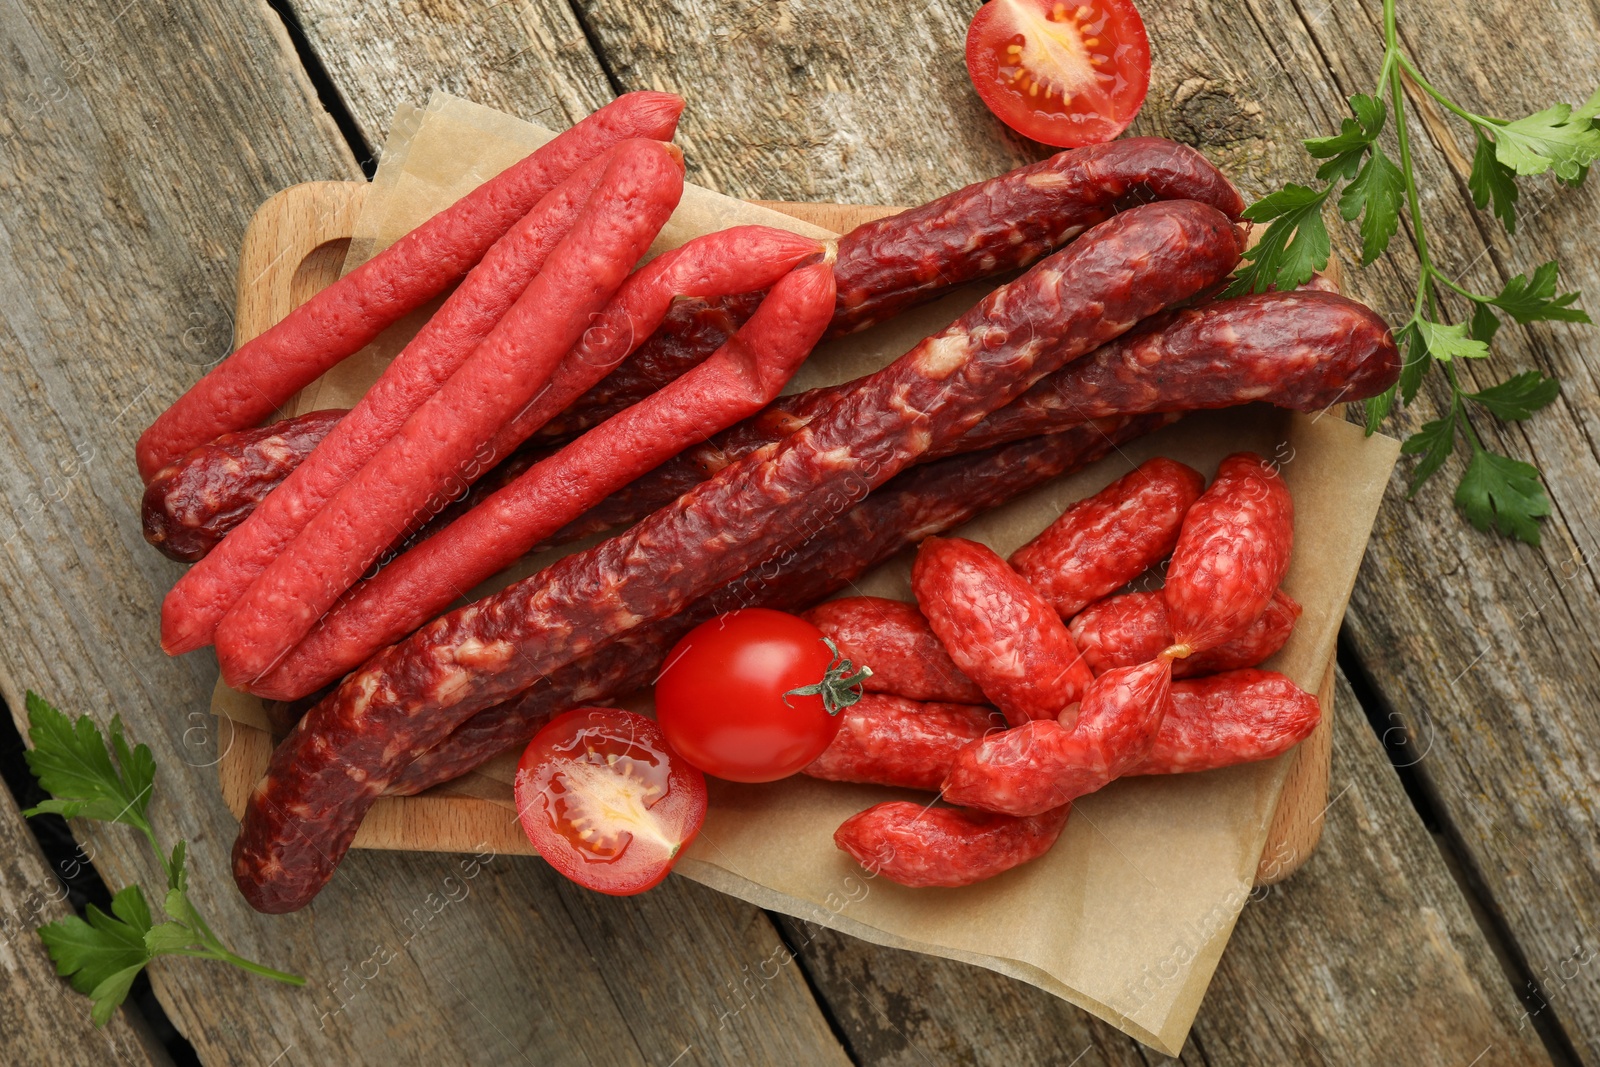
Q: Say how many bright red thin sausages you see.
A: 5